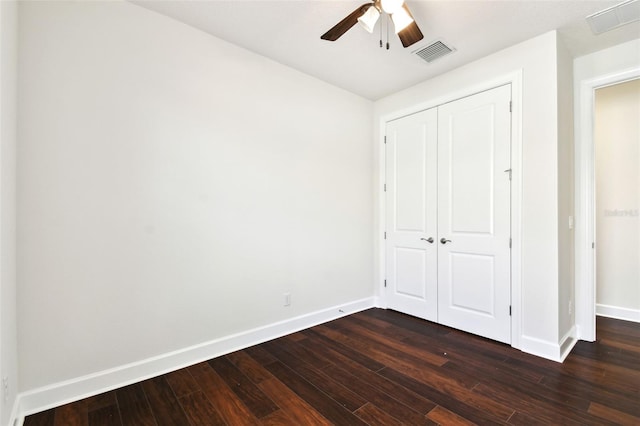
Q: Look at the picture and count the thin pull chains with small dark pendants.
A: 2